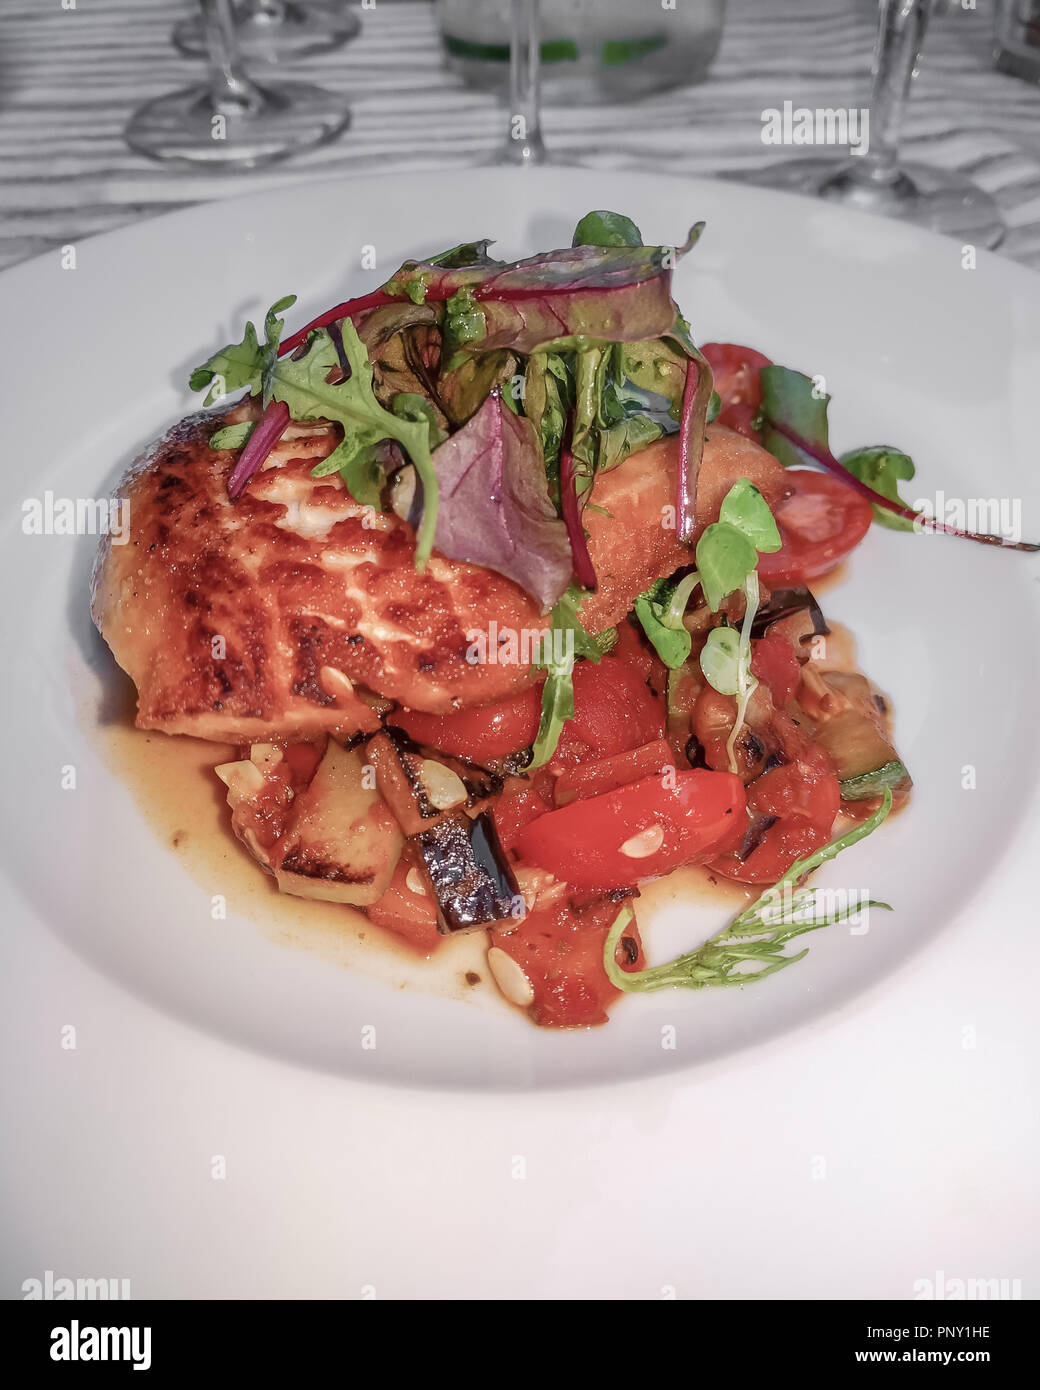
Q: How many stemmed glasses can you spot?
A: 4